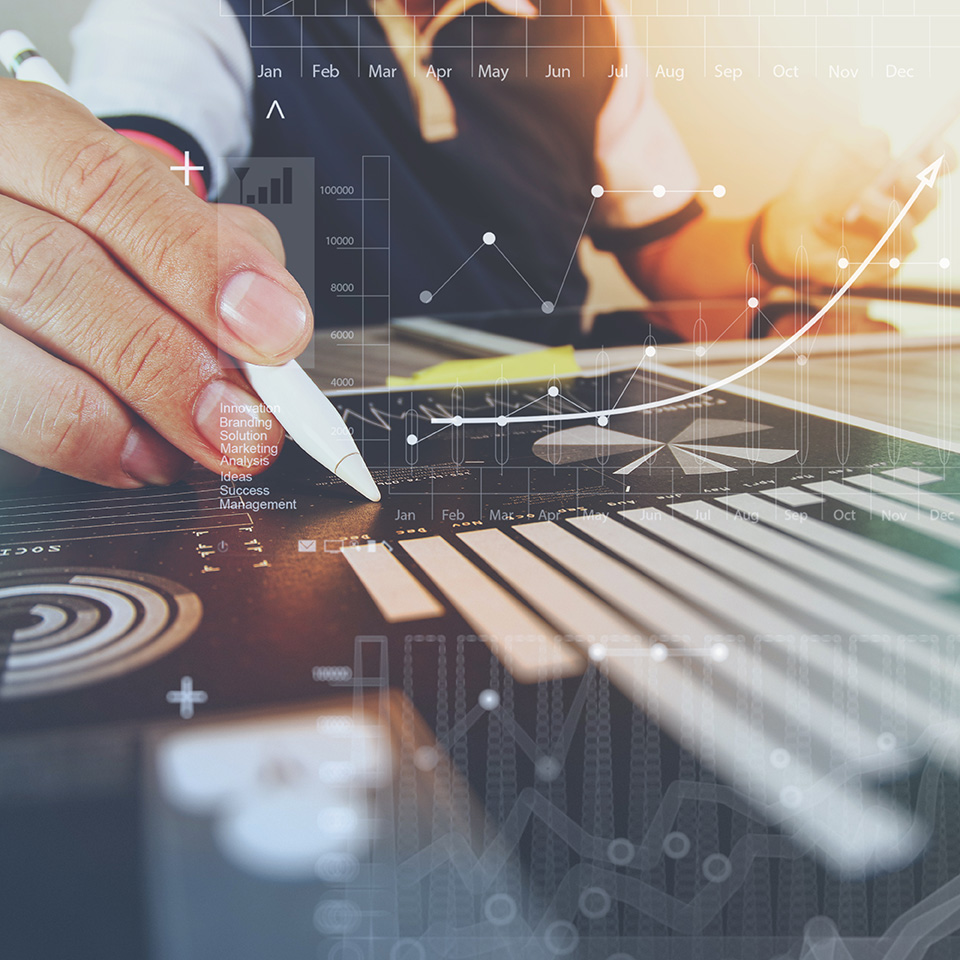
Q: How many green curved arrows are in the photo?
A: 0